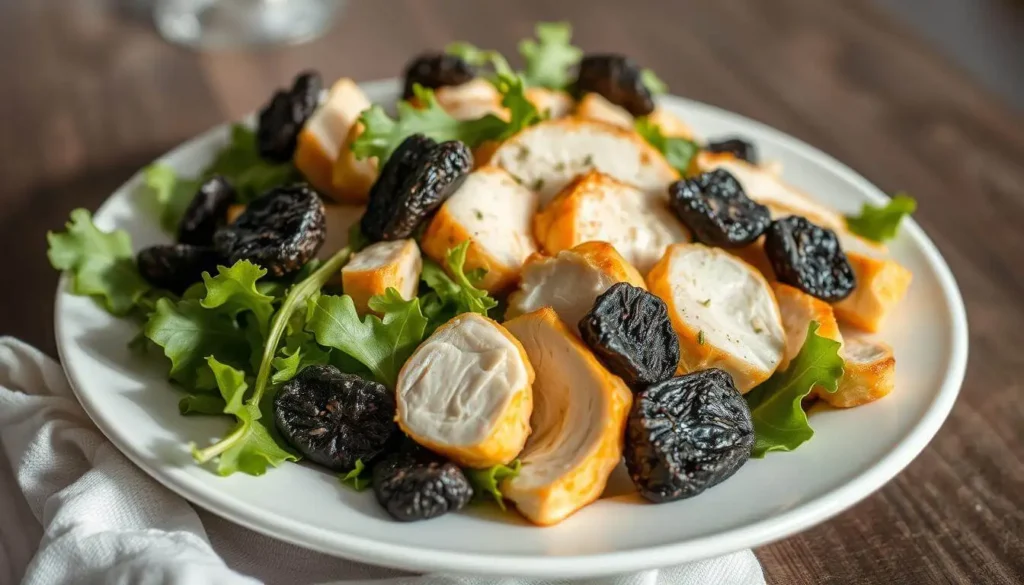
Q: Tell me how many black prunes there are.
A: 14